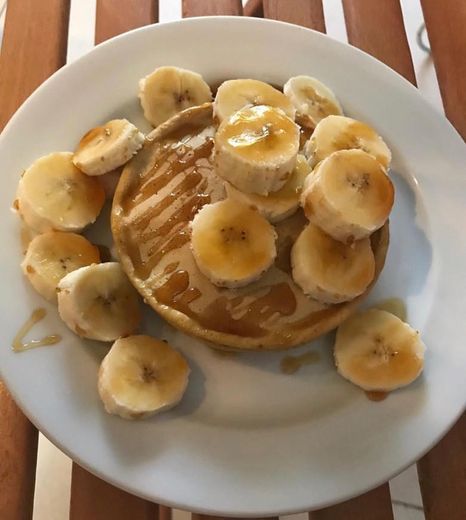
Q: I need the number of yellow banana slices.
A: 15